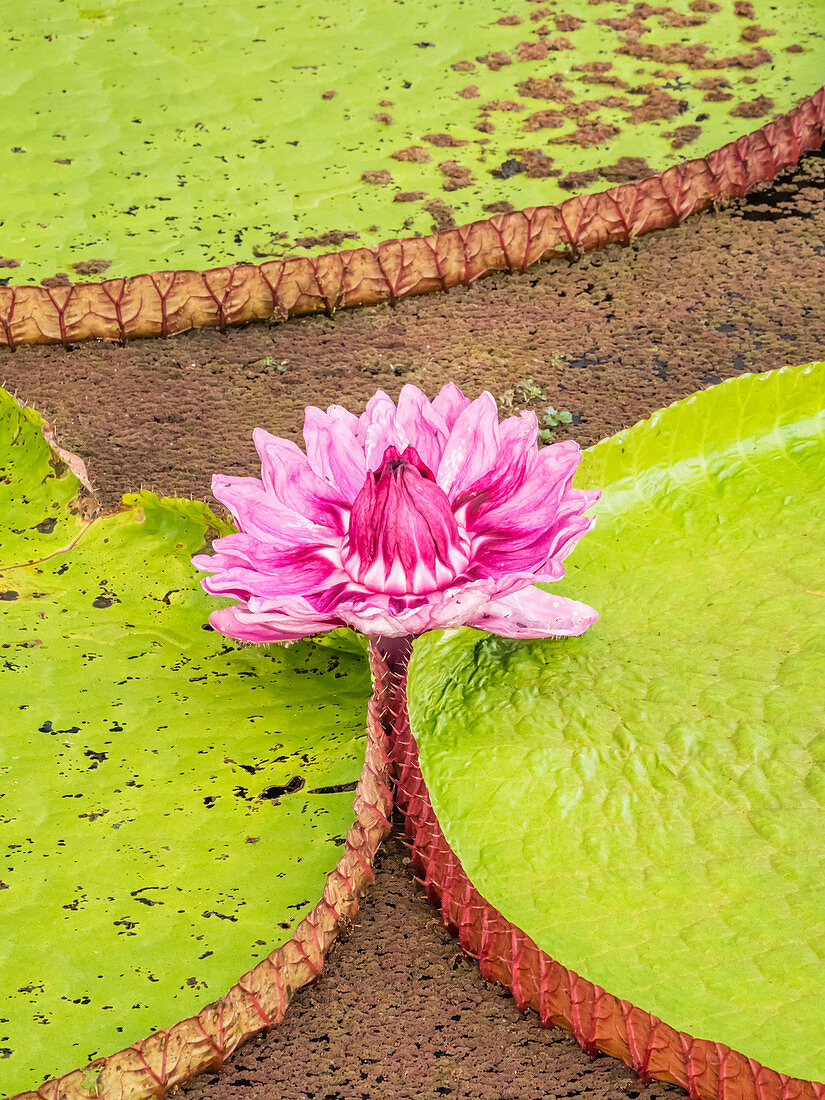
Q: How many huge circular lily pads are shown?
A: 3